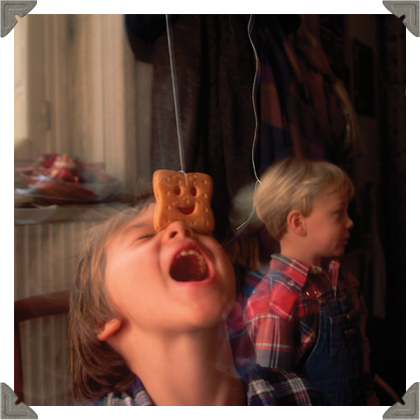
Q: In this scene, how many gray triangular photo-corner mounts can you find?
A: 4